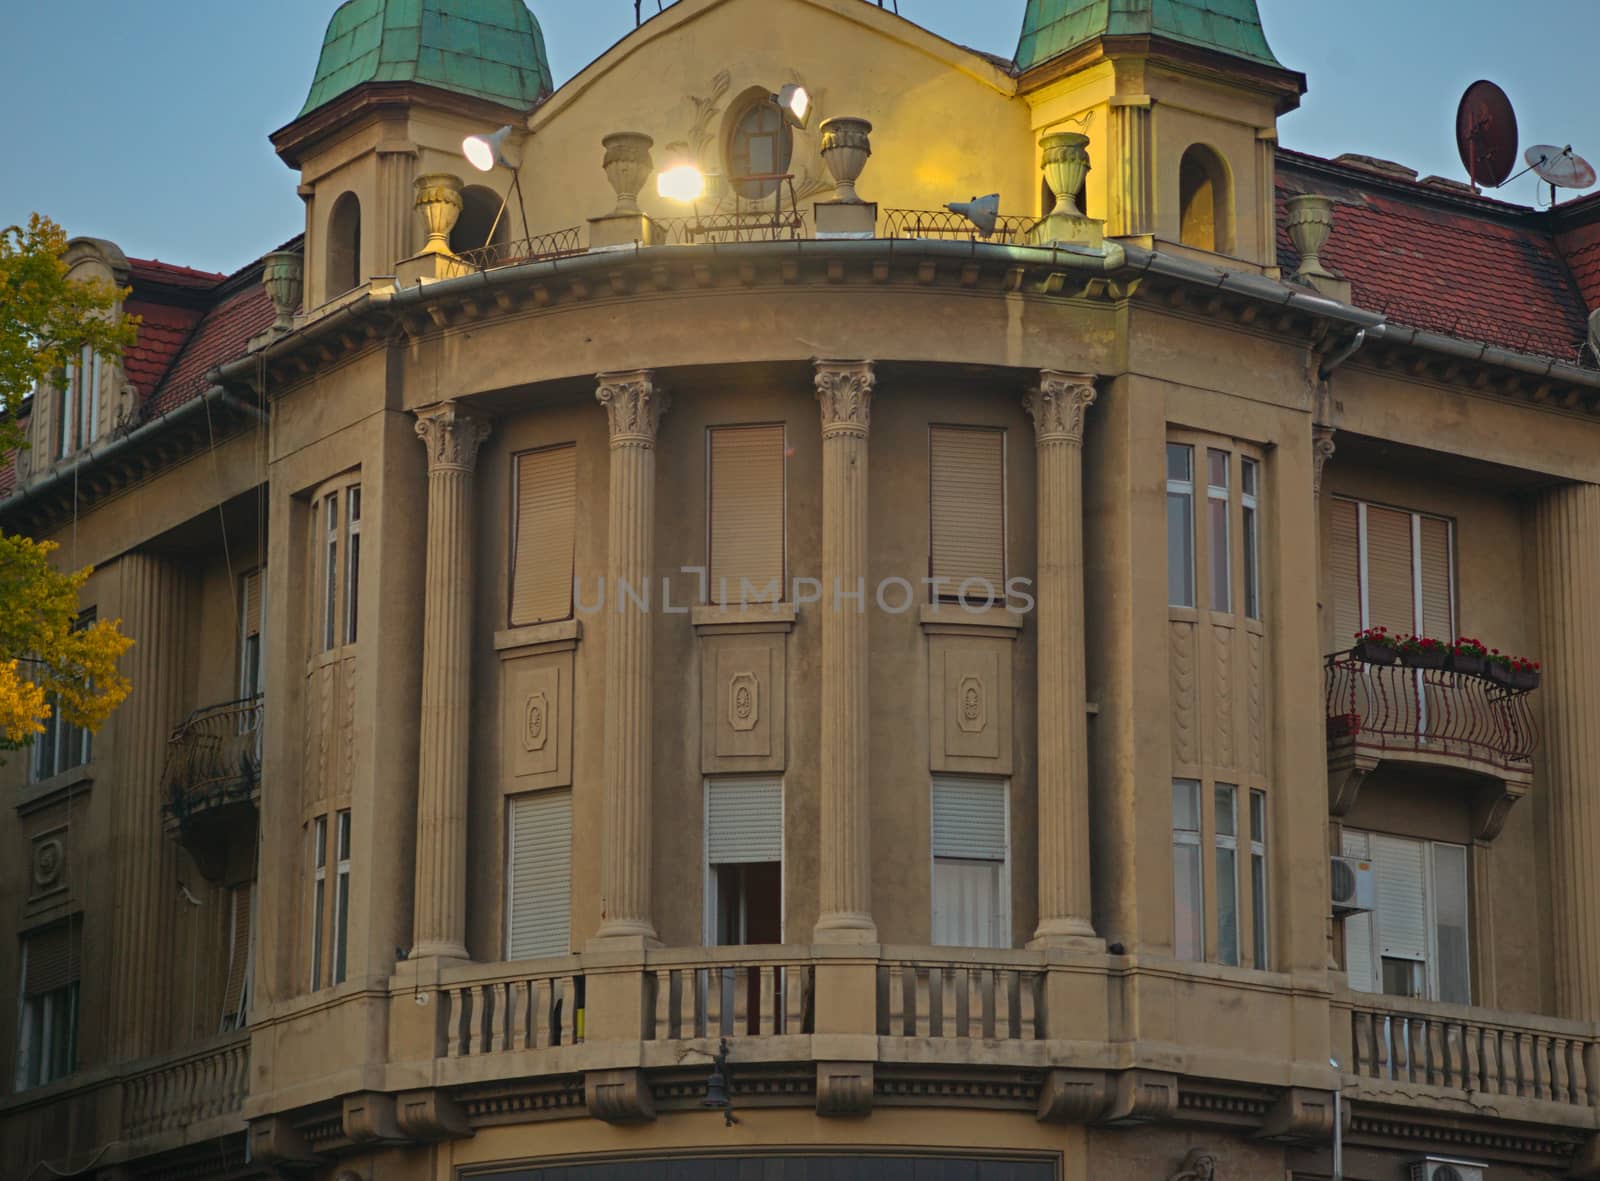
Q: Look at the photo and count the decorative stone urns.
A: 6